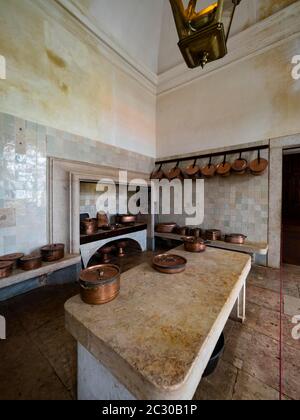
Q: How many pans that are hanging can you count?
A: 7